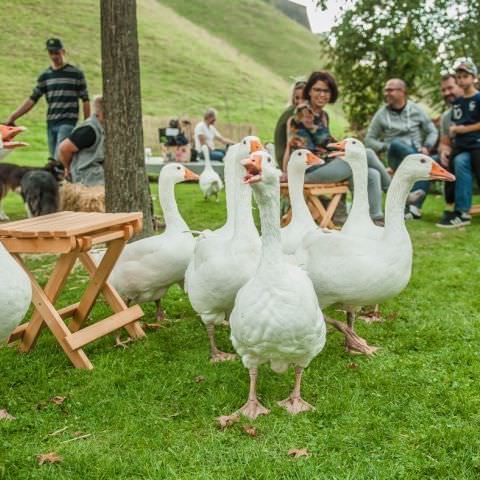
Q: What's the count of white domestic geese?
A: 9